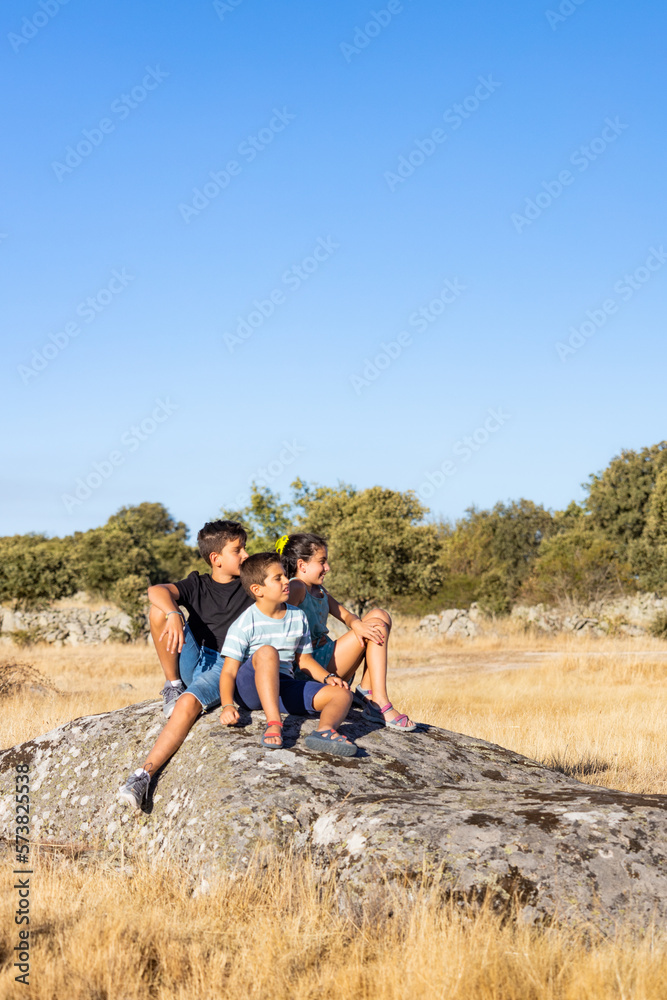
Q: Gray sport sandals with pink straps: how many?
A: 2